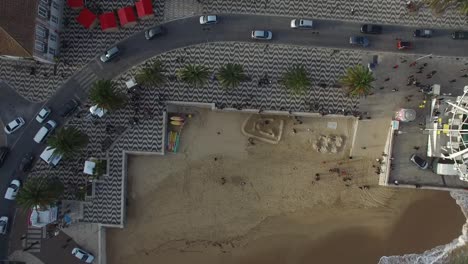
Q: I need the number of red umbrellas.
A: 5